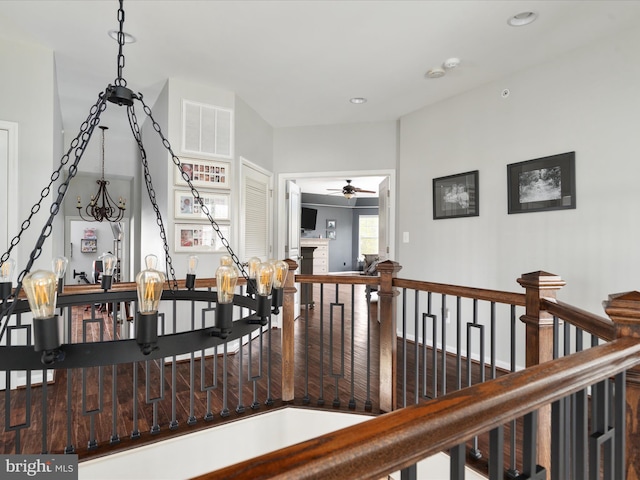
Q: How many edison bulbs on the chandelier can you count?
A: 13